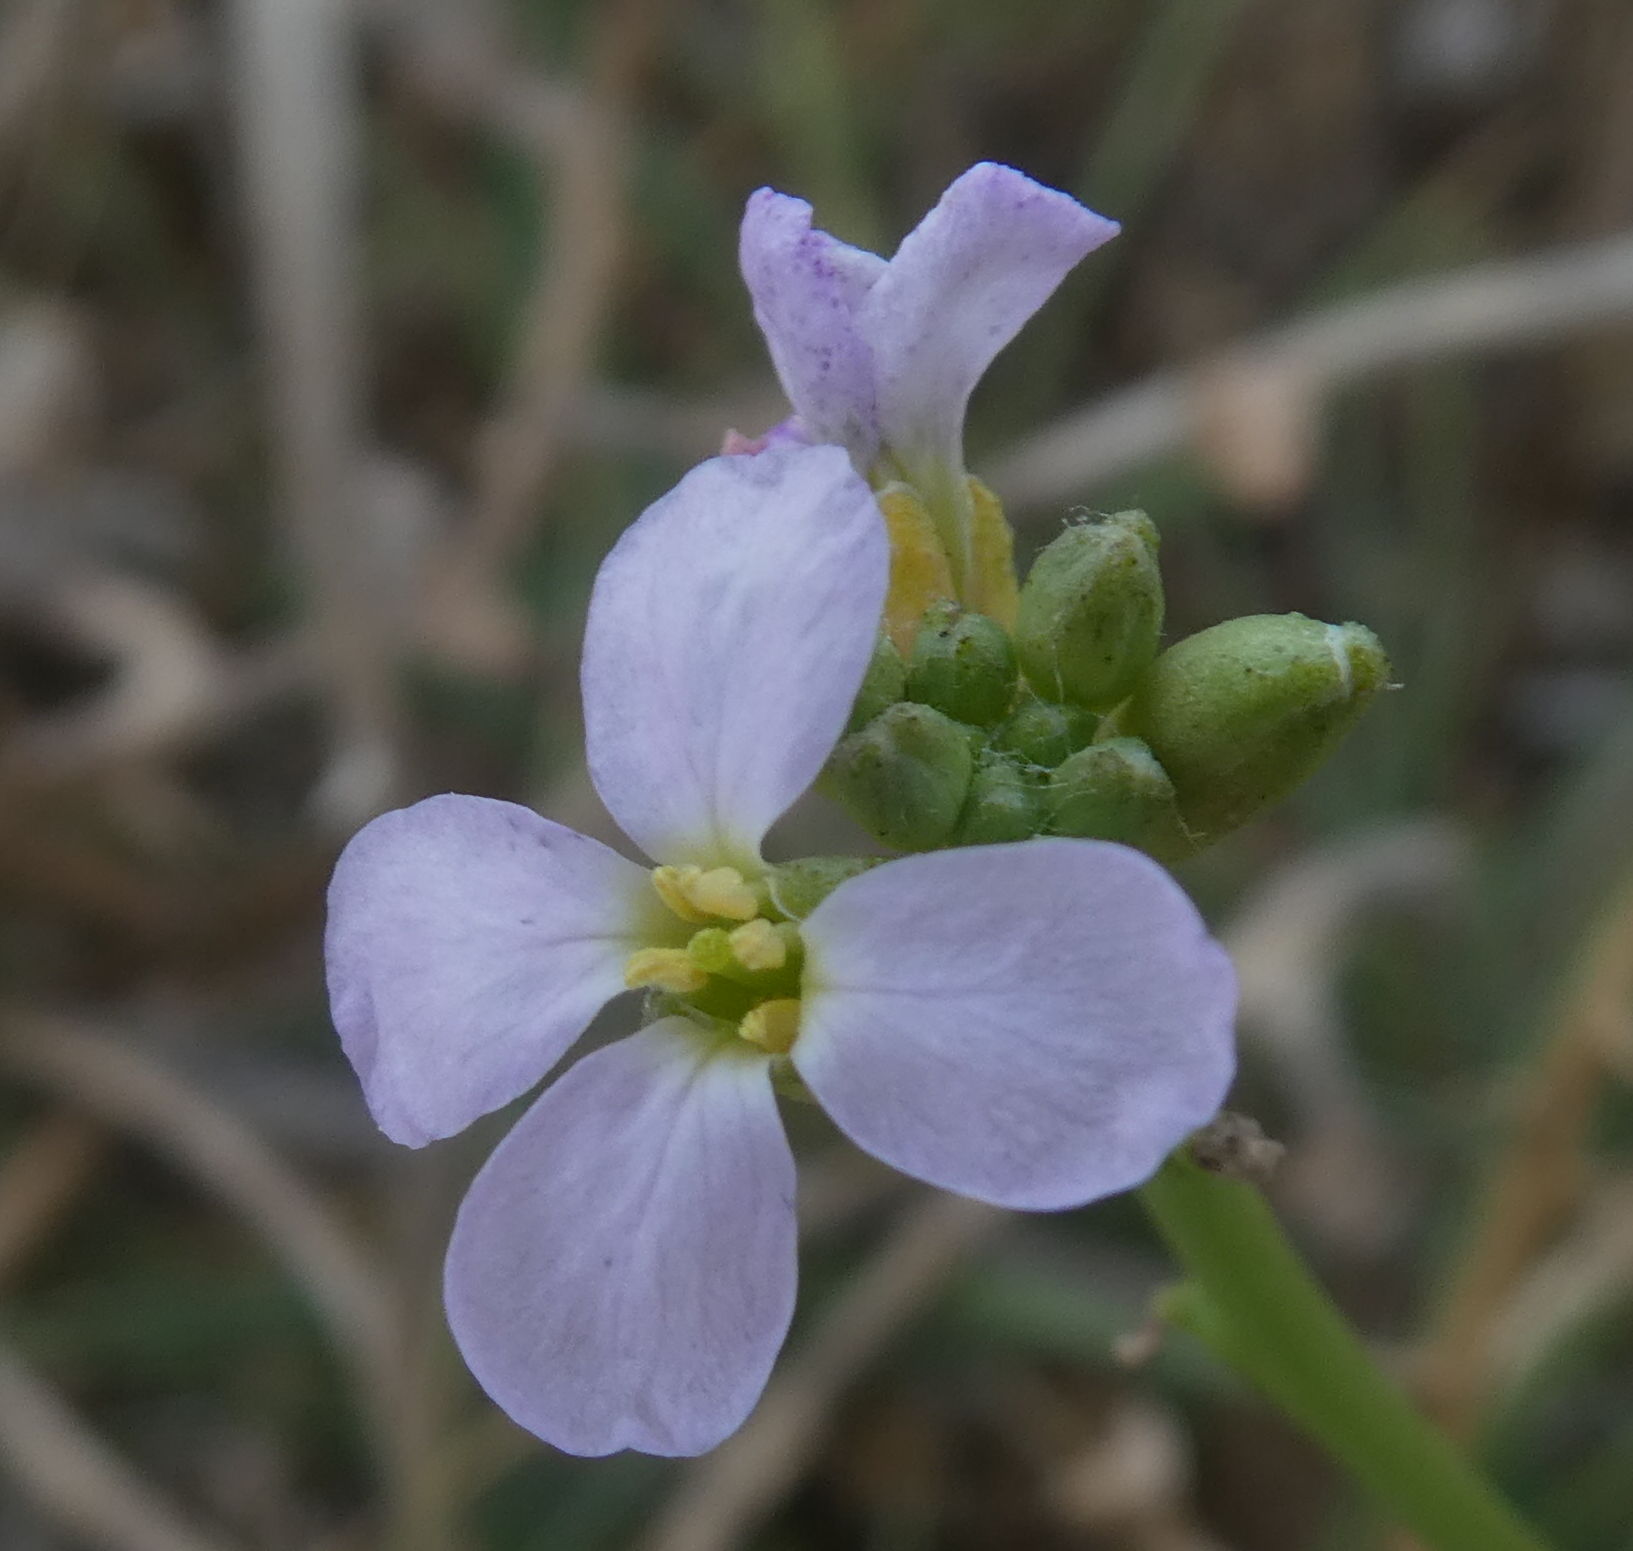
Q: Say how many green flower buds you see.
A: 8